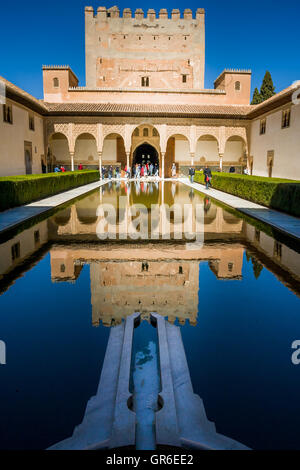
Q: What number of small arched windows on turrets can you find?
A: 2